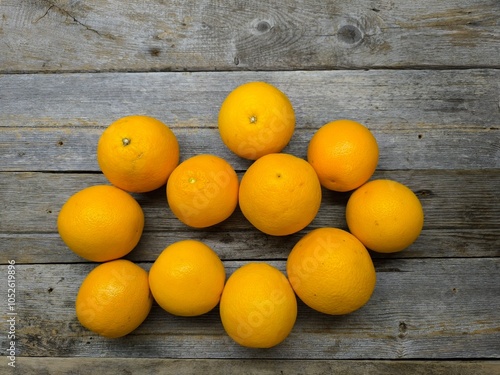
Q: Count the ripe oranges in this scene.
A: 11